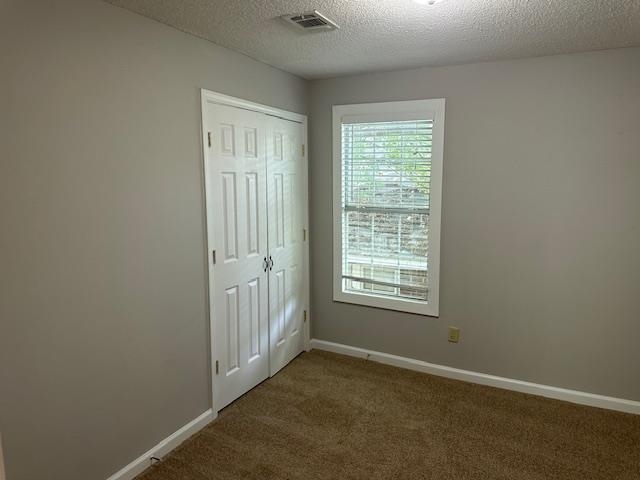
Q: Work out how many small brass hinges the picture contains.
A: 6